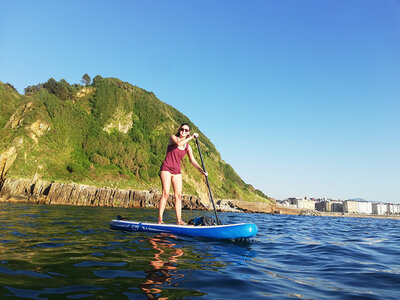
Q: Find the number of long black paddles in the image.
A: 1